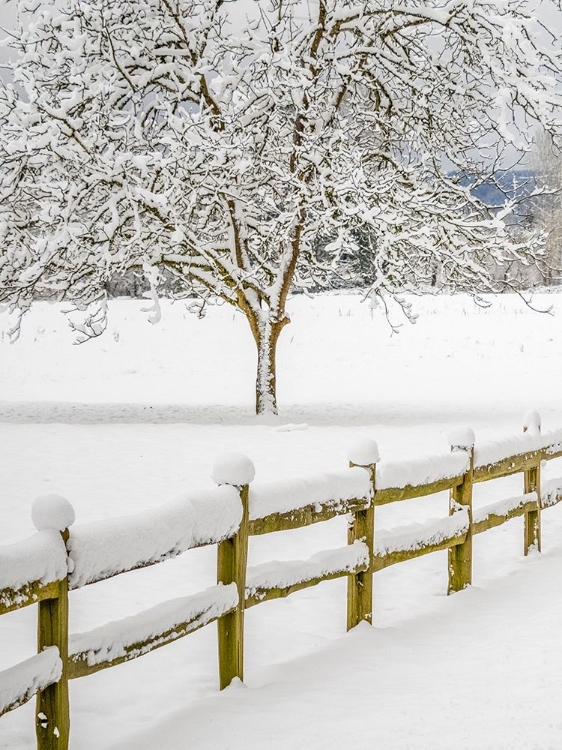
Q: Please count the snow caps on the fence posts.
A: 5